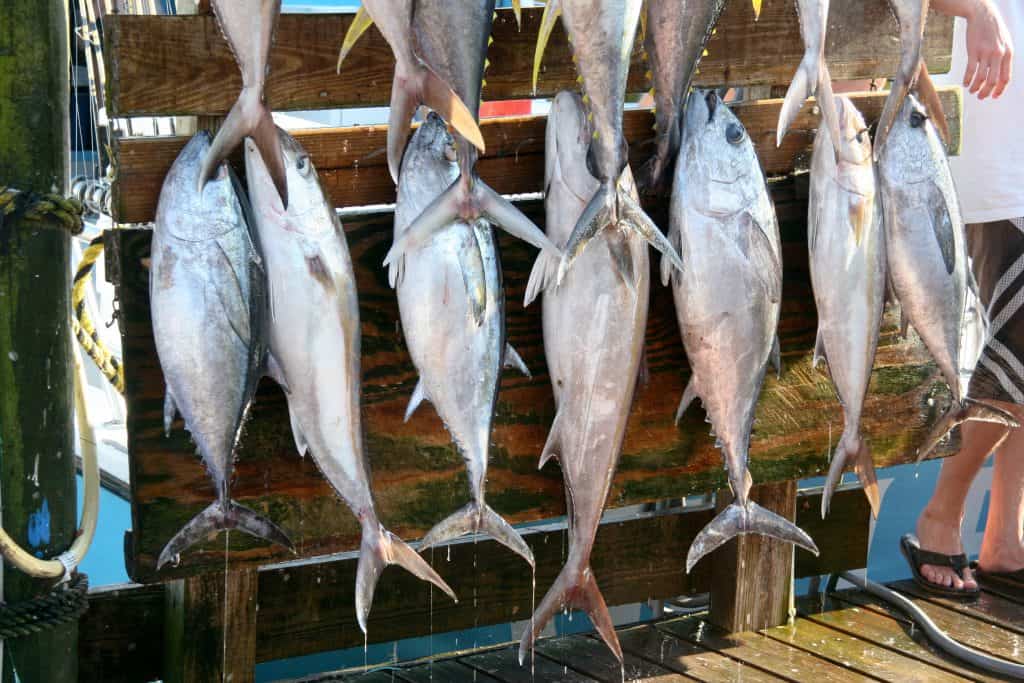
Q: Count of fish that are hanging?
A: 14